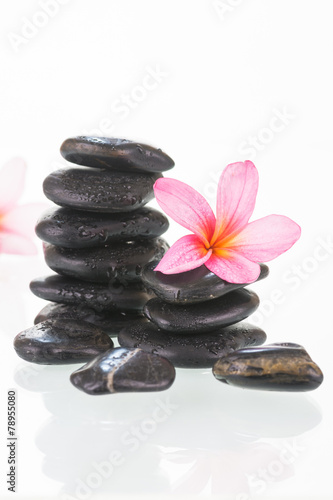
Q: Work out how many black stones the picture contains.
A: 12